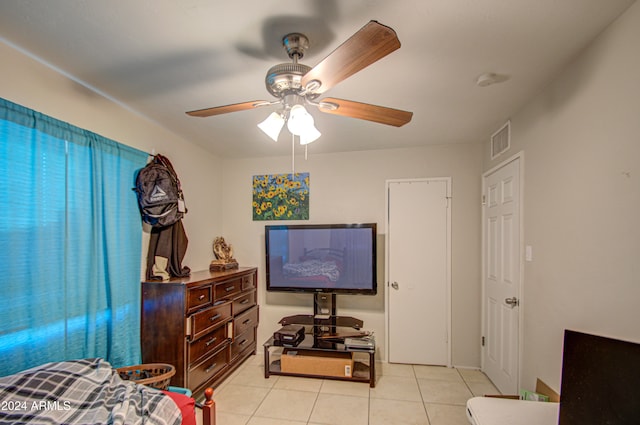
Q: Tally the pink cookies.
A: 0